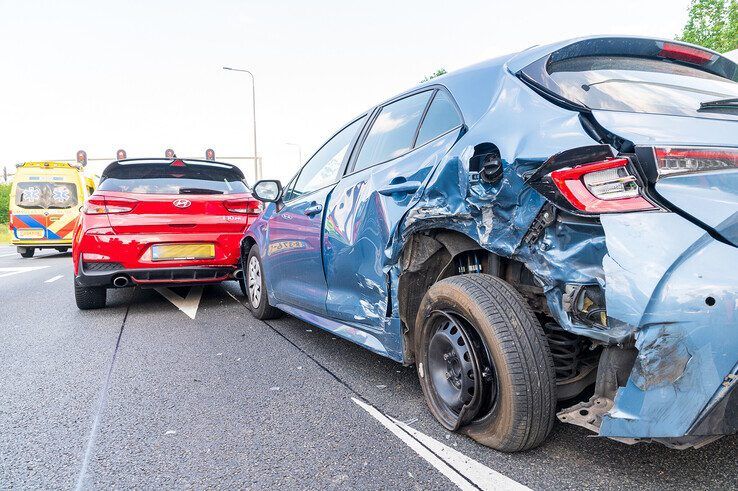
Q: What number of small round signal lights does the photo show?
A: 4